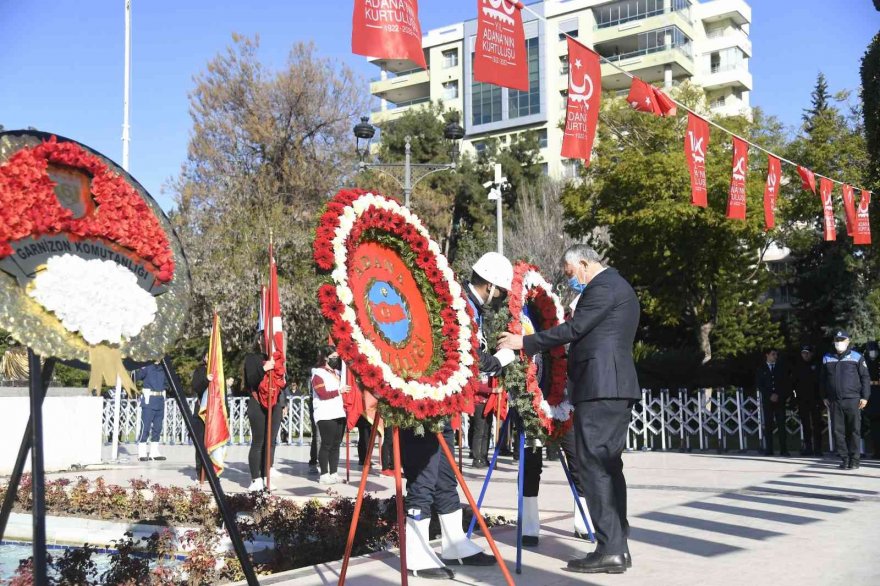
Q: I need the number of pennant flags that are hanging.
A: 11